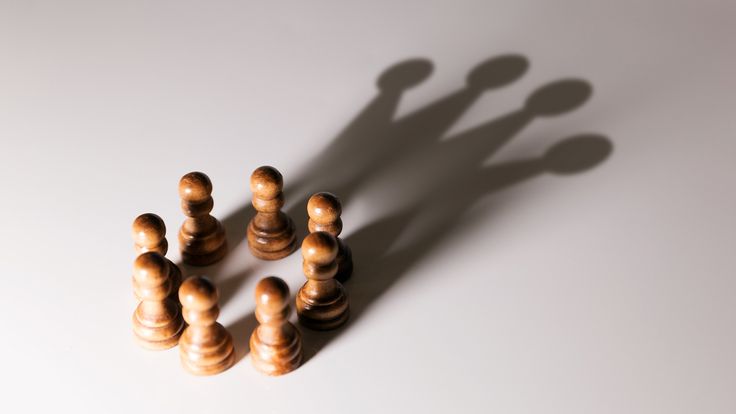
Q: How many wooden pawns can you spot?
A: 8